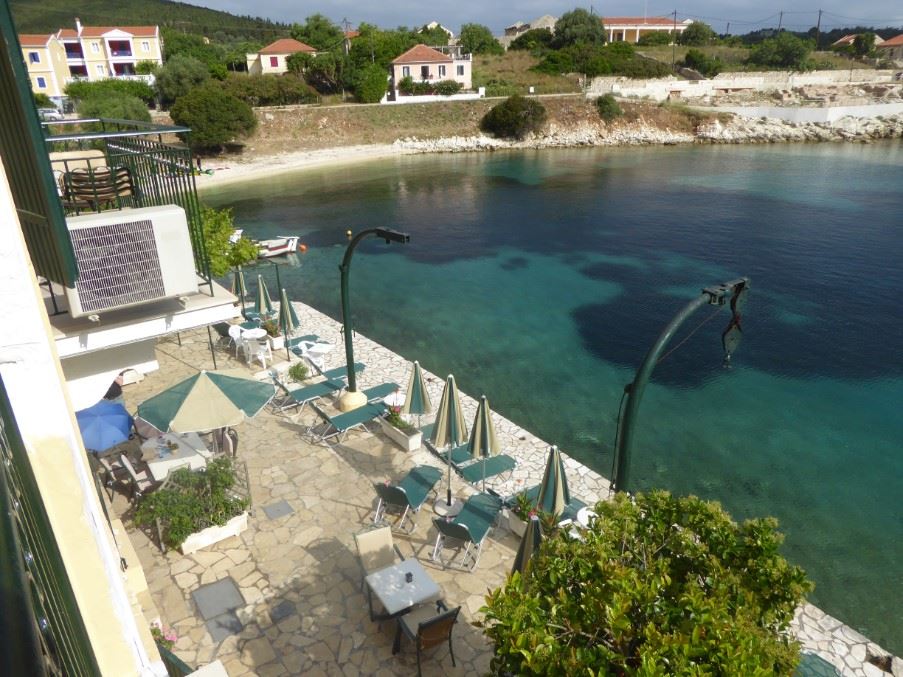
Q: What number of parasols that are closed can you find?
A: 8